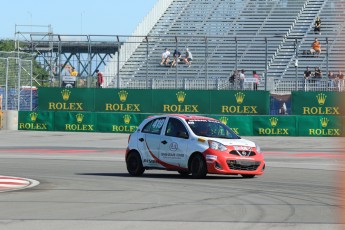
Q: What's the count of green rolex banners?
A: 11